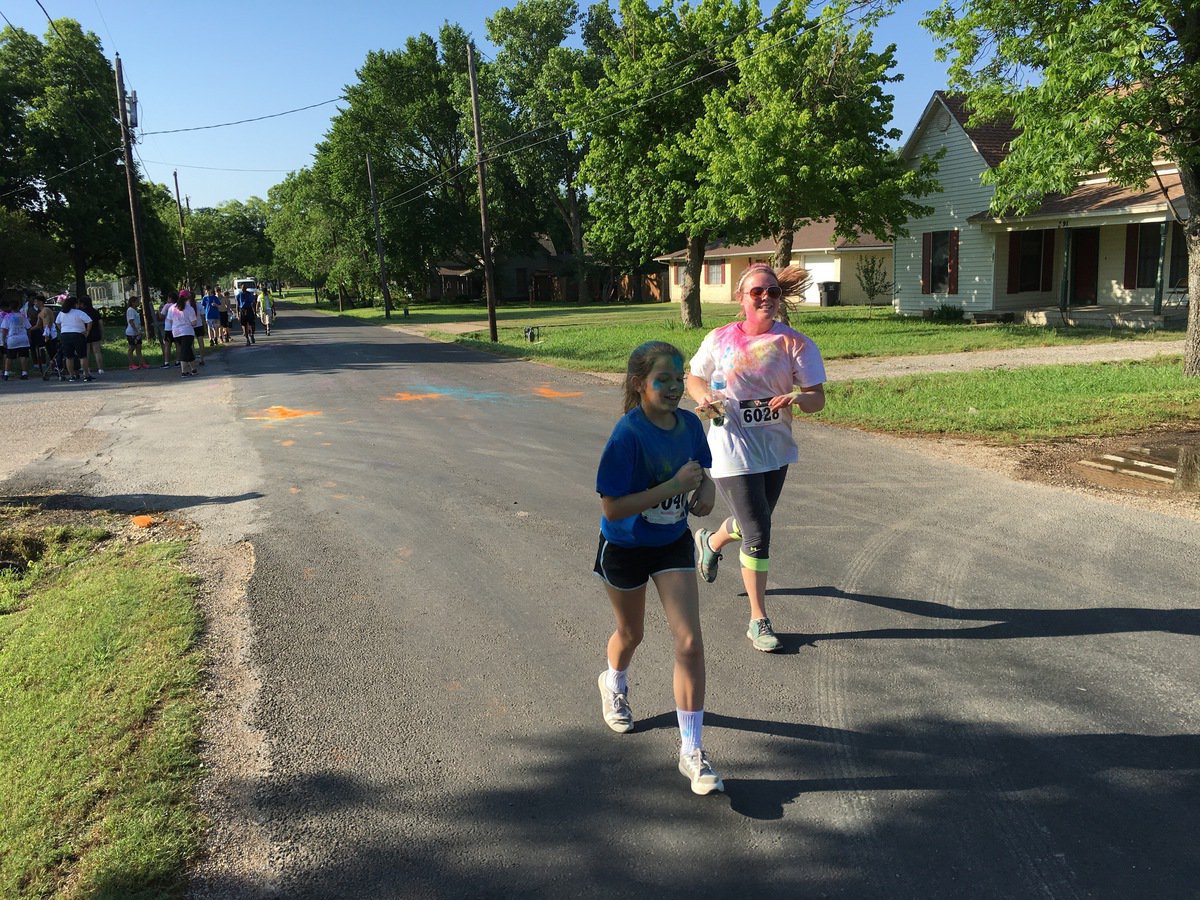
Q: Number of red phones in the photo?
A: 0